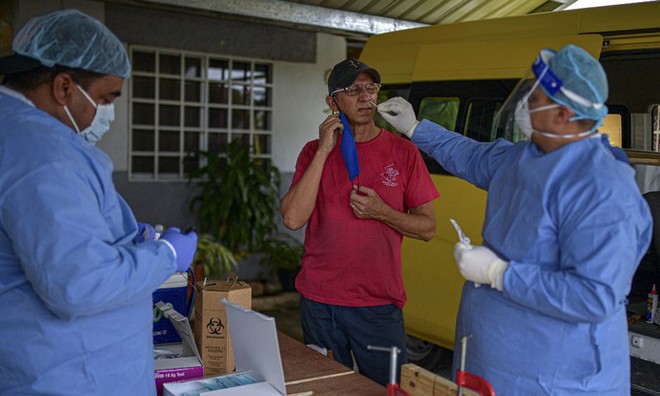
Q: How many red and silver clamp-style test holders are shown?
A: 2